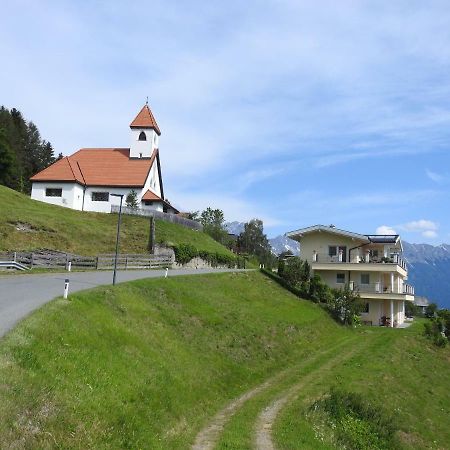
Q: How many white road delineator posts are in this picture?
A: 3